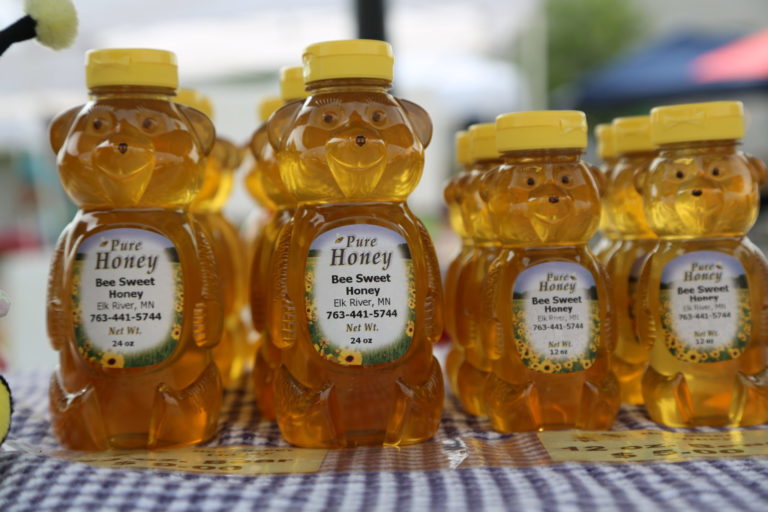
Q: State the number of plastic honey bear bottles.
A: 12